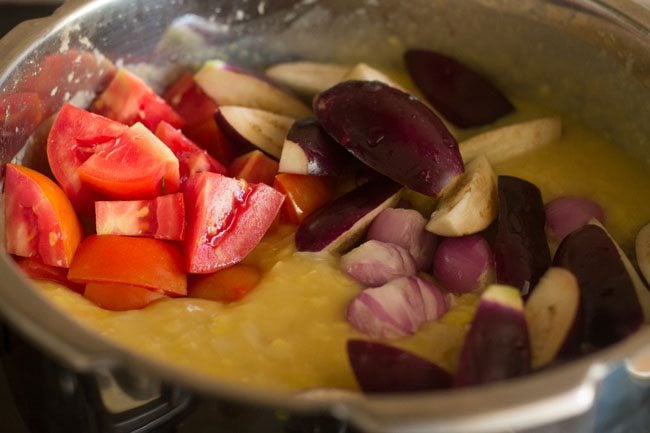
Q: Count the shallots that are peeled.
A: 5